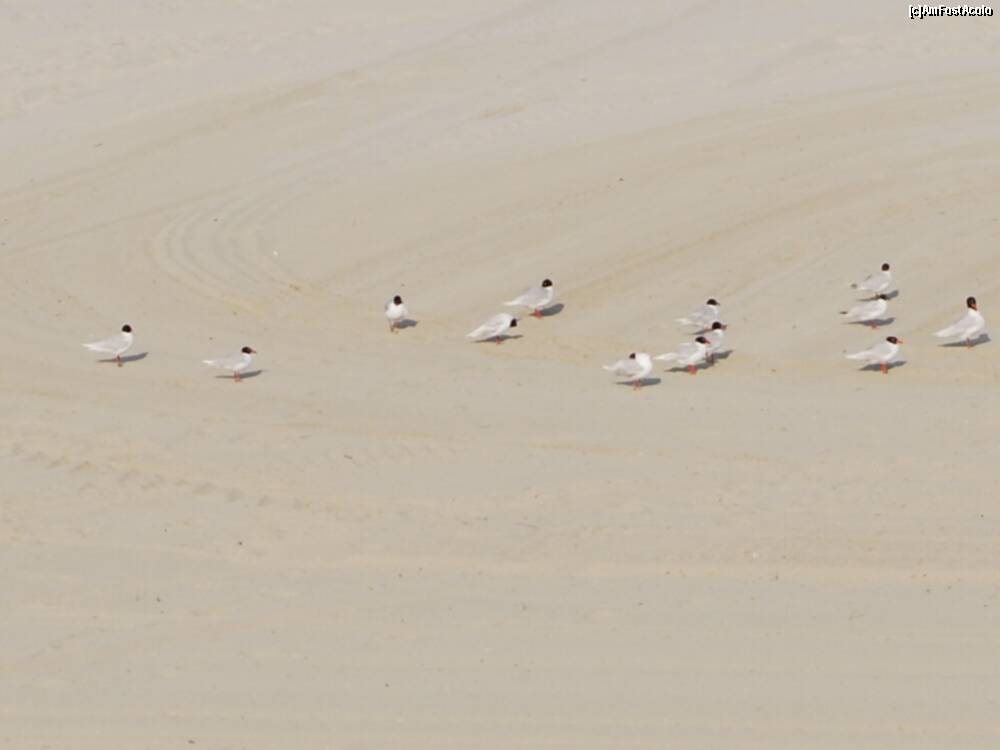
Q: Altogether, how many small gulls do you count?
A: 13